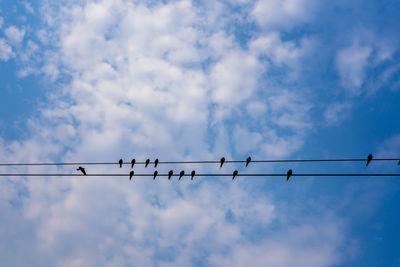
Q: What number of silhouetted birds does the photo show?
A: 15